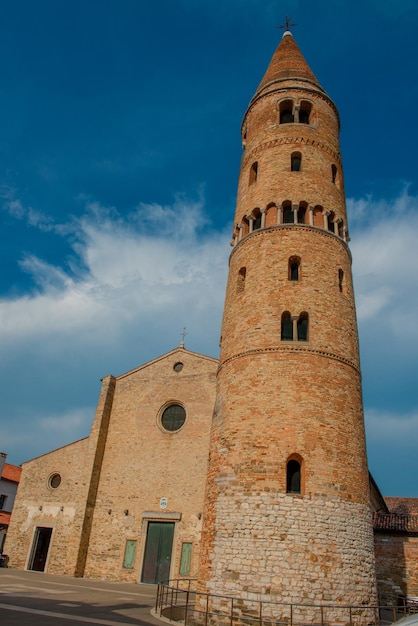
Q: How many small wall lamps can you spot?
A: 5